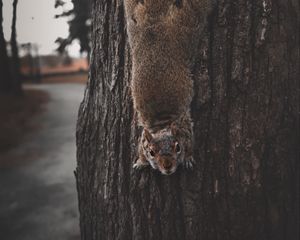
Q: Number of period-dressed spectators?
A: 0